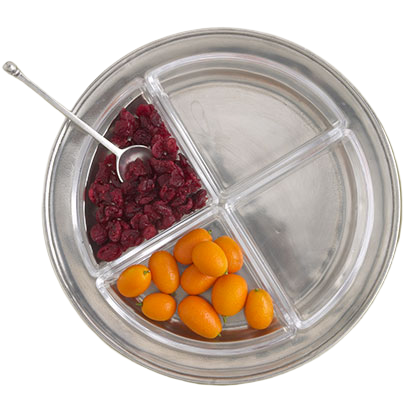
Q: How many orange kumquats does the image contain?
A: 10